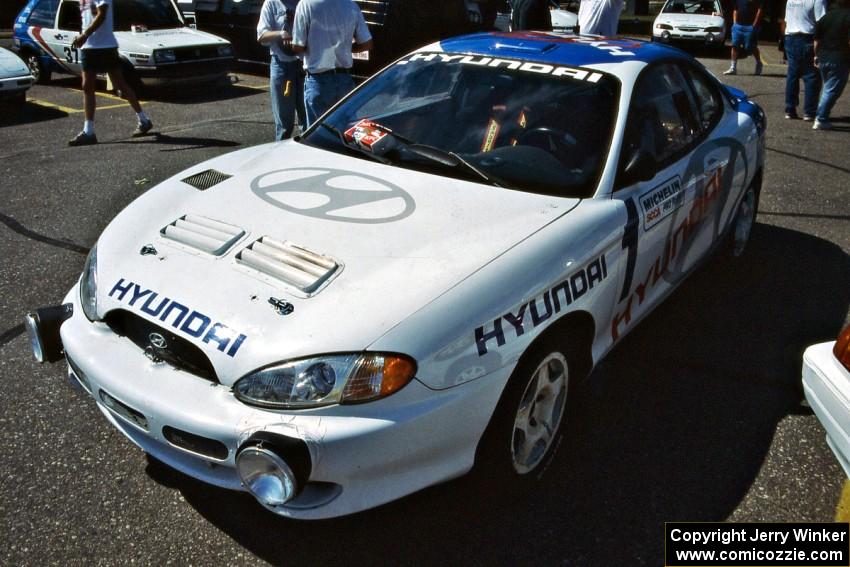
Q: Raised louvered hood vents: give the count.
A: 2